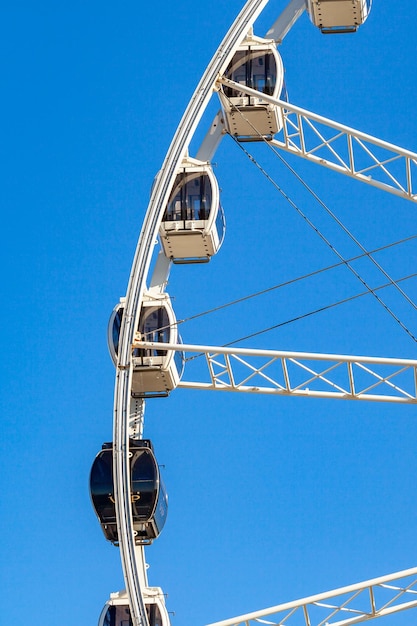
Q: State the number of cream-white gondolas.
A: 5